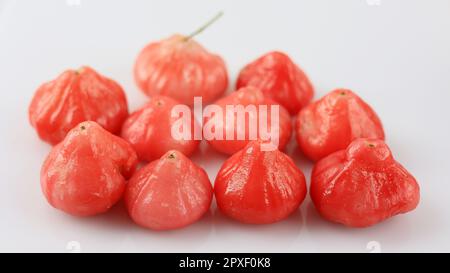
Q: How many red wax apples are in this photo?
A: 10